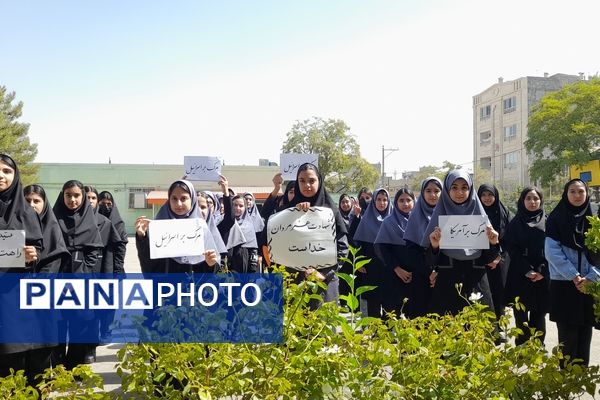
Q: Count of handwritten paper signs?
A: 6